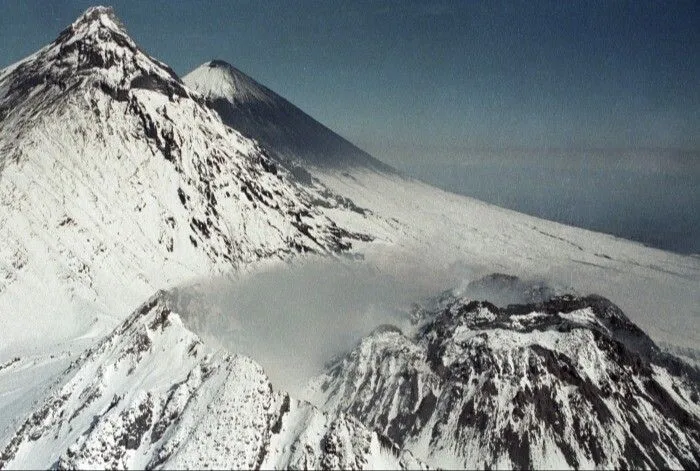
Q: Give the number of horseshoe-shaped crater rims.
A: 1